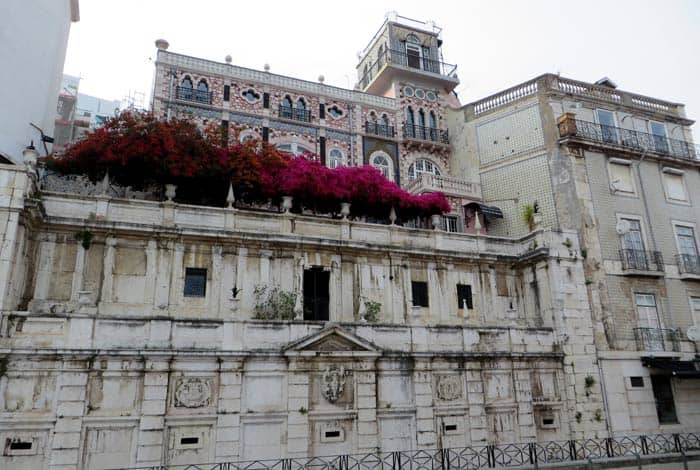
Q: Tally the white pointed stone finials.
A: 4